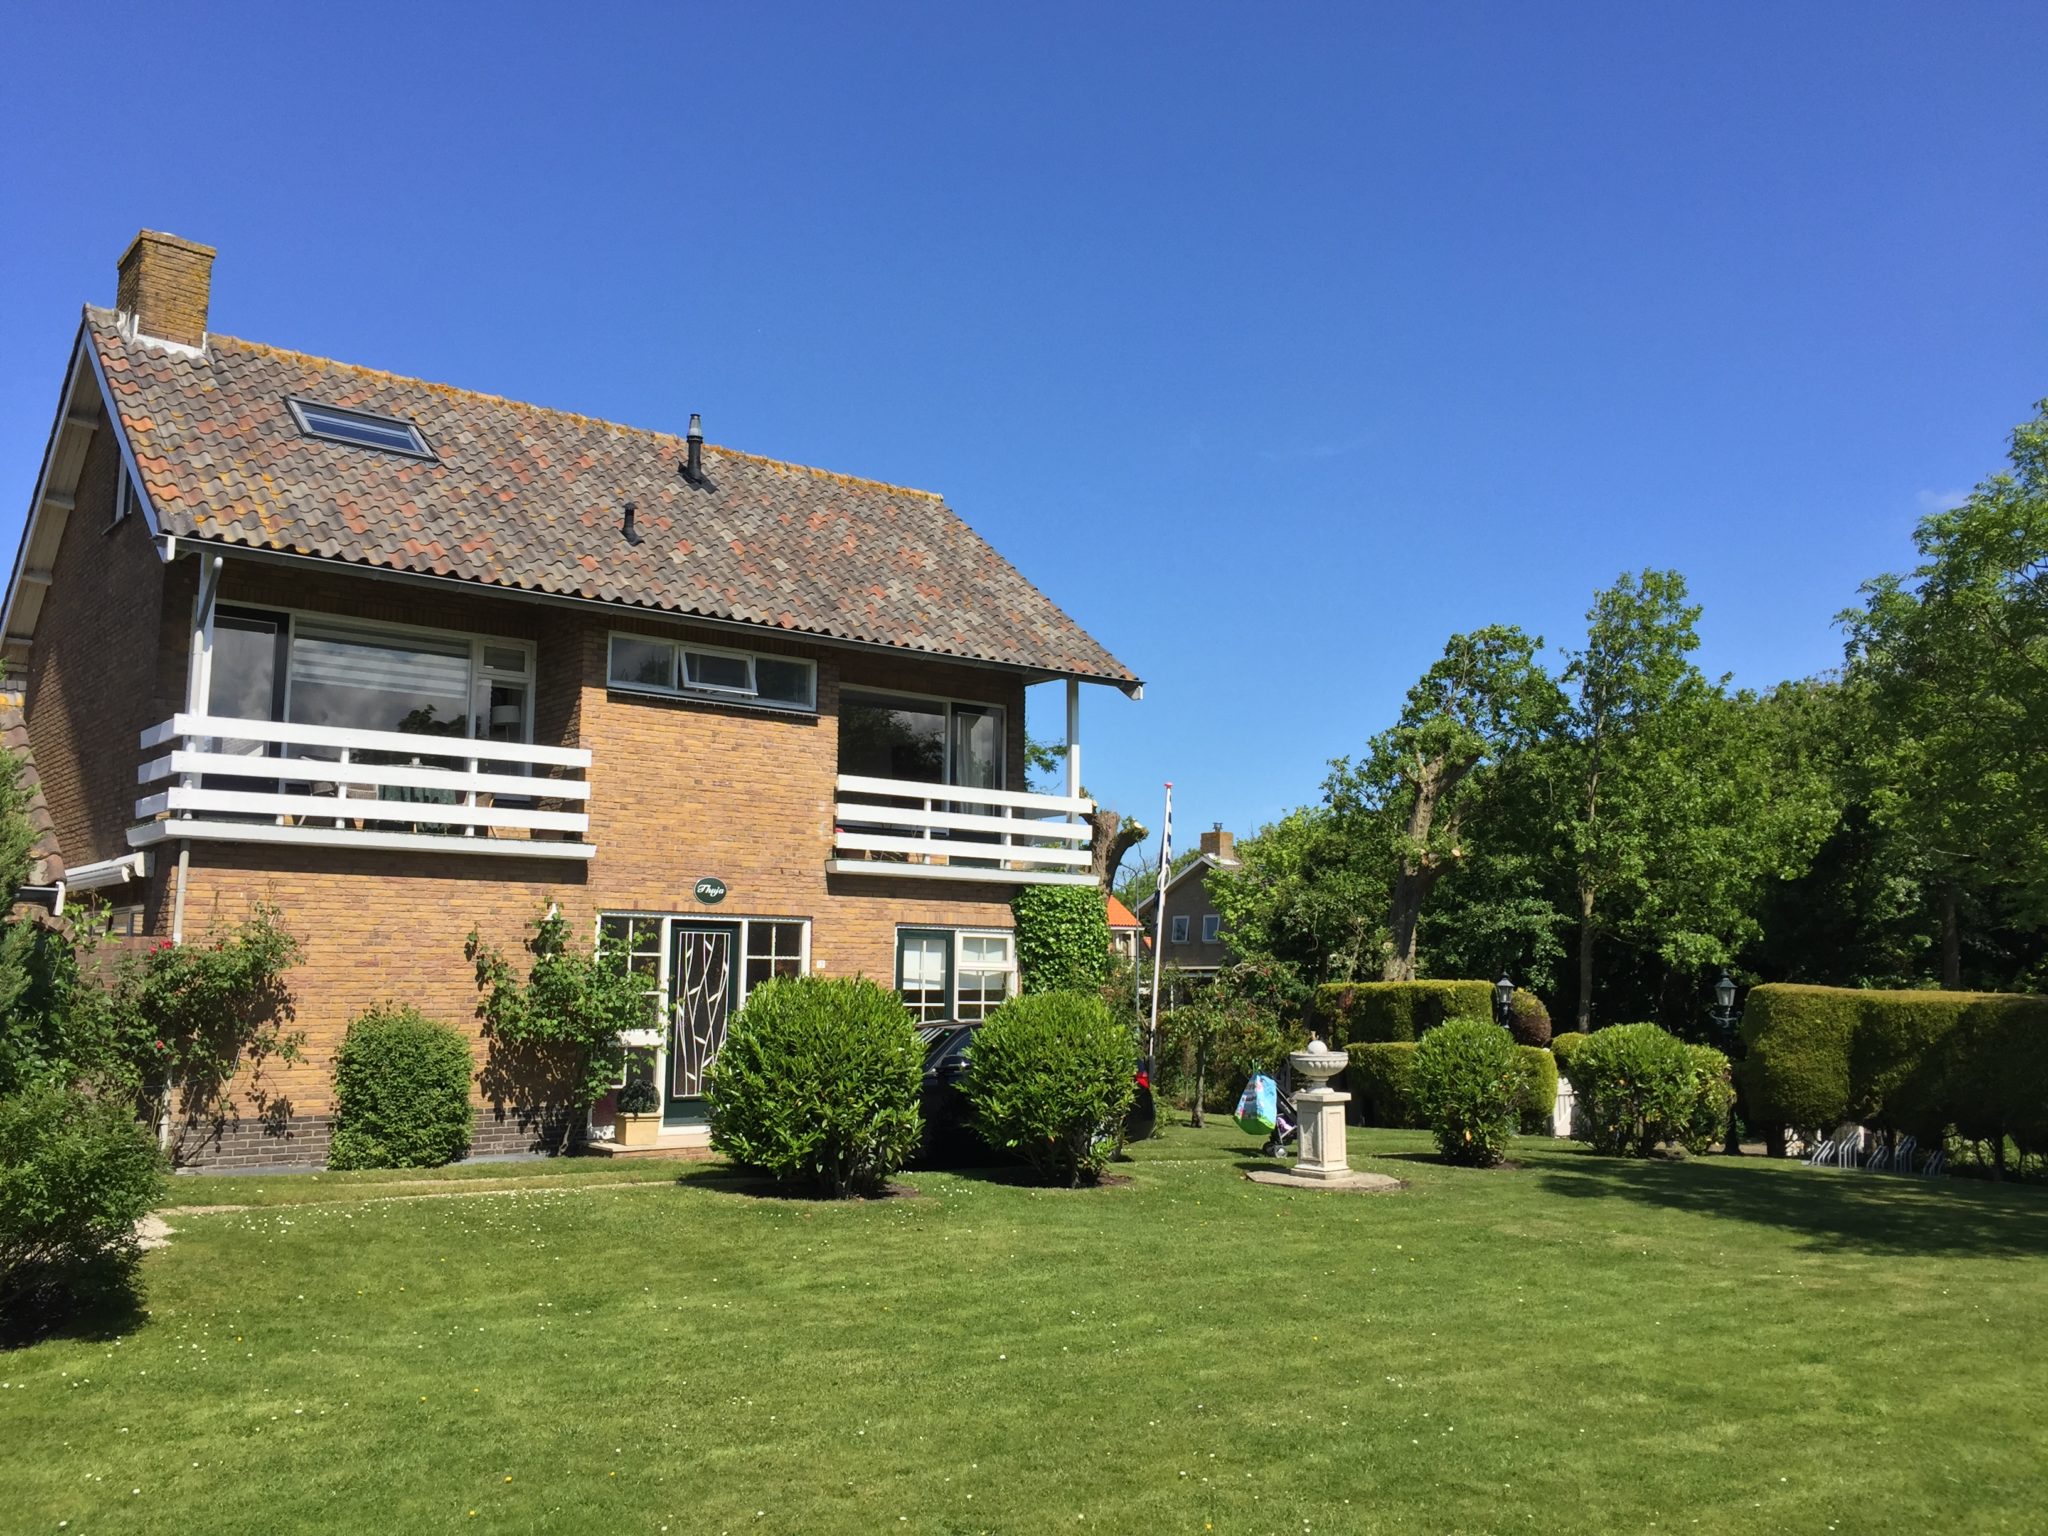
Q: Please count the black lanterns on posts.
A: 2